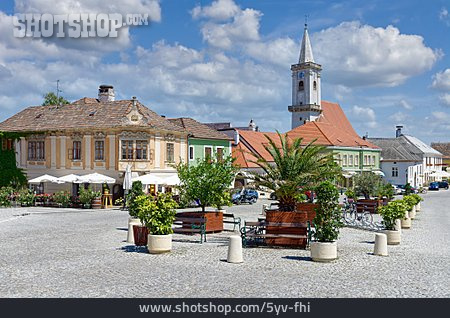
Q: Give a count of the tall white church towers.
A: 1